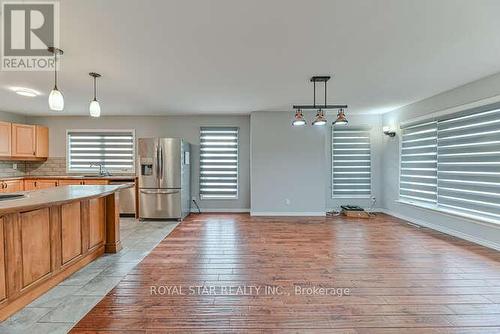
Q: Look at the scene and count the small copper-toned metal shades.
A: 3